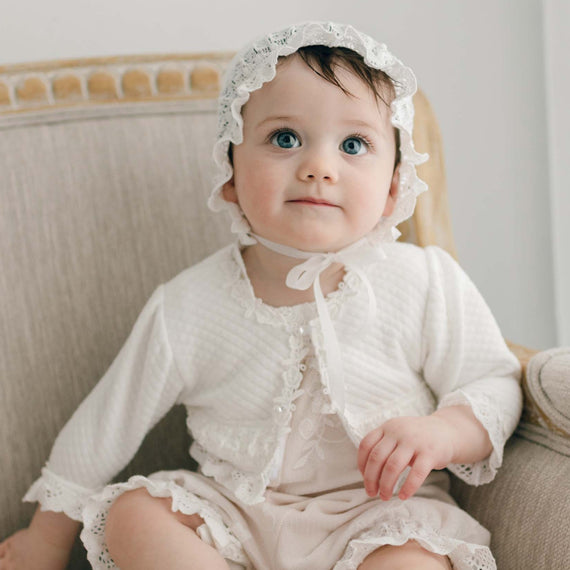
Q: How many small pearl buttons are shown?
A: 2